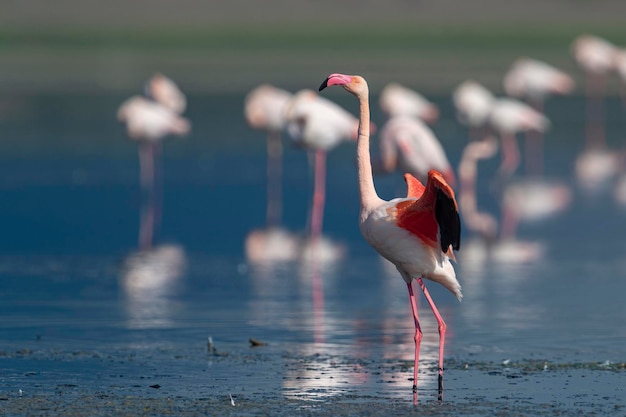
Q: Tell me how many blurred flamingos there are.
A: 11